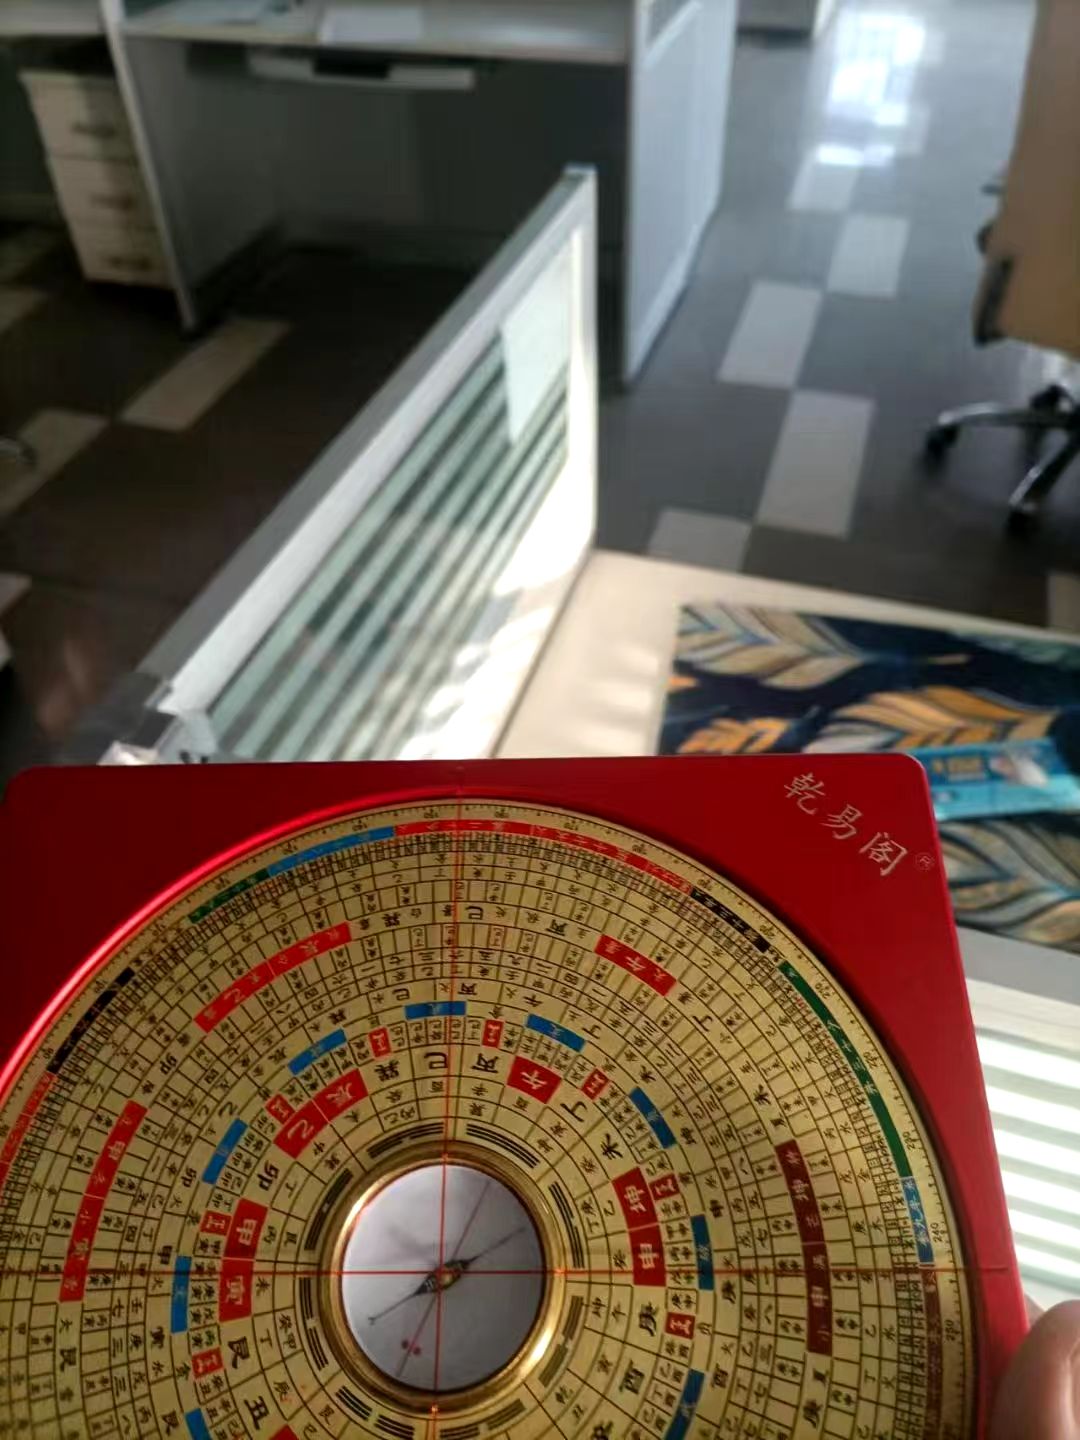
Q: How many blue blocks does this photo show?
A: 11